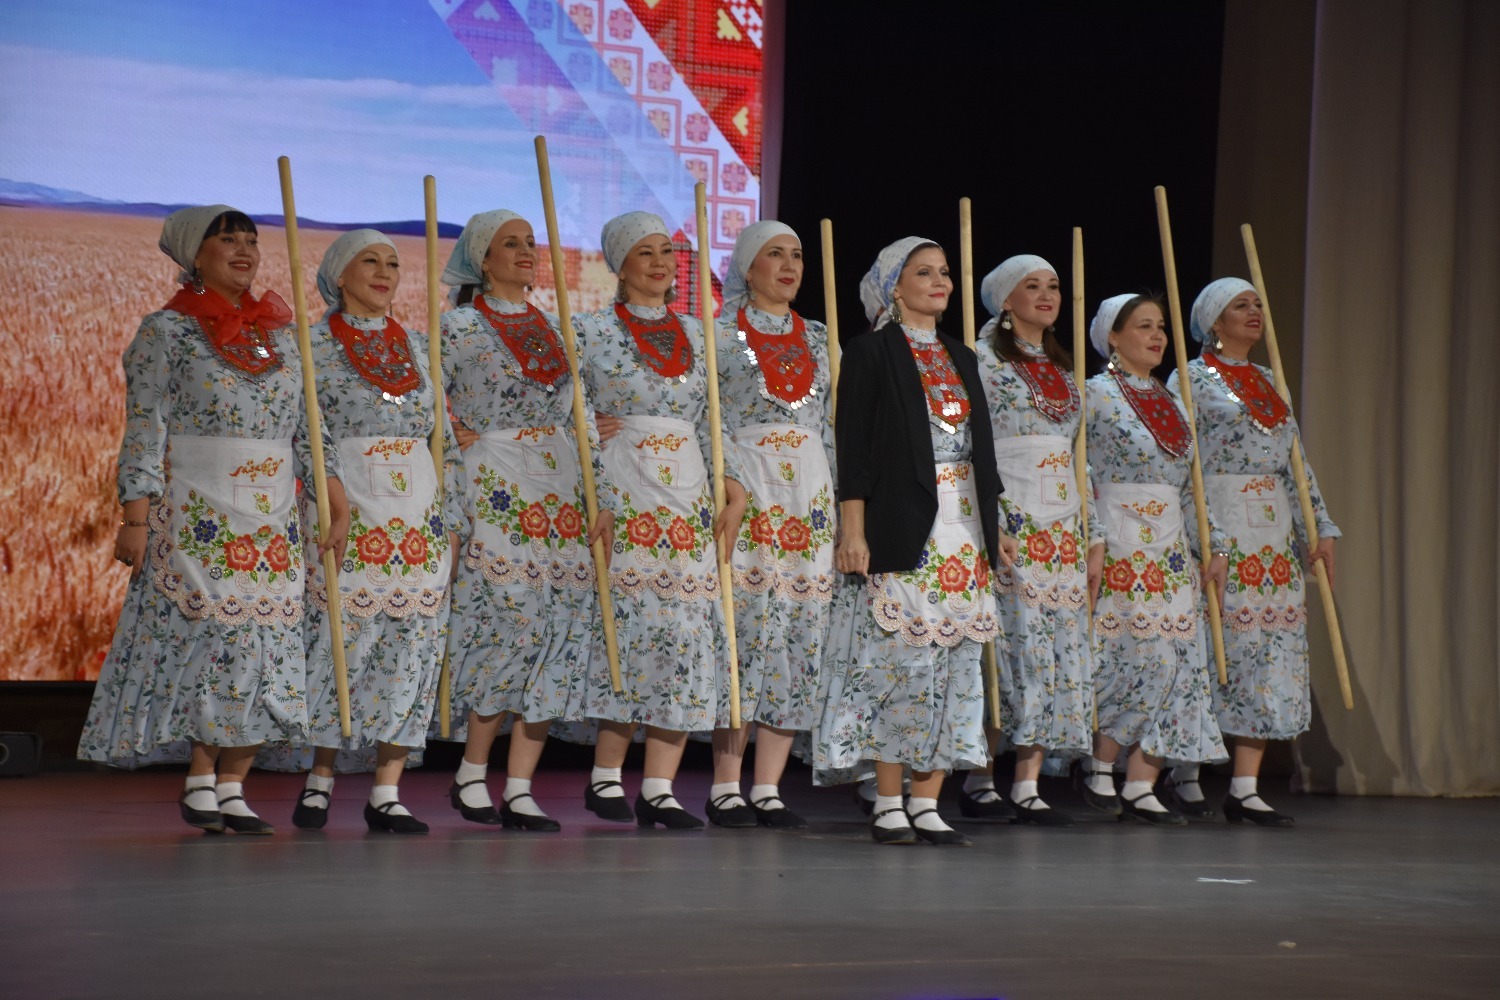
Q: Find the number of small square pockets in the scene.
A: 9